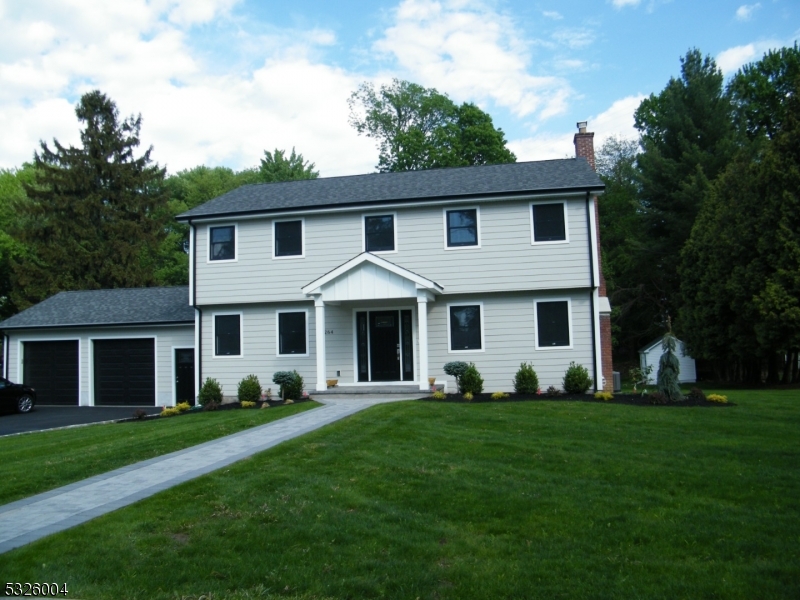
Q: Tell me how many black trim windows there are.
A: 9